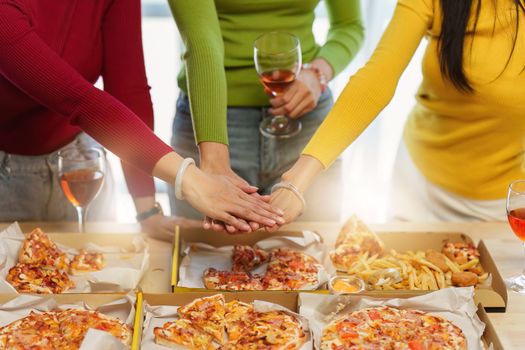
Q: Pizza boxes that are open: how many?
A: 6